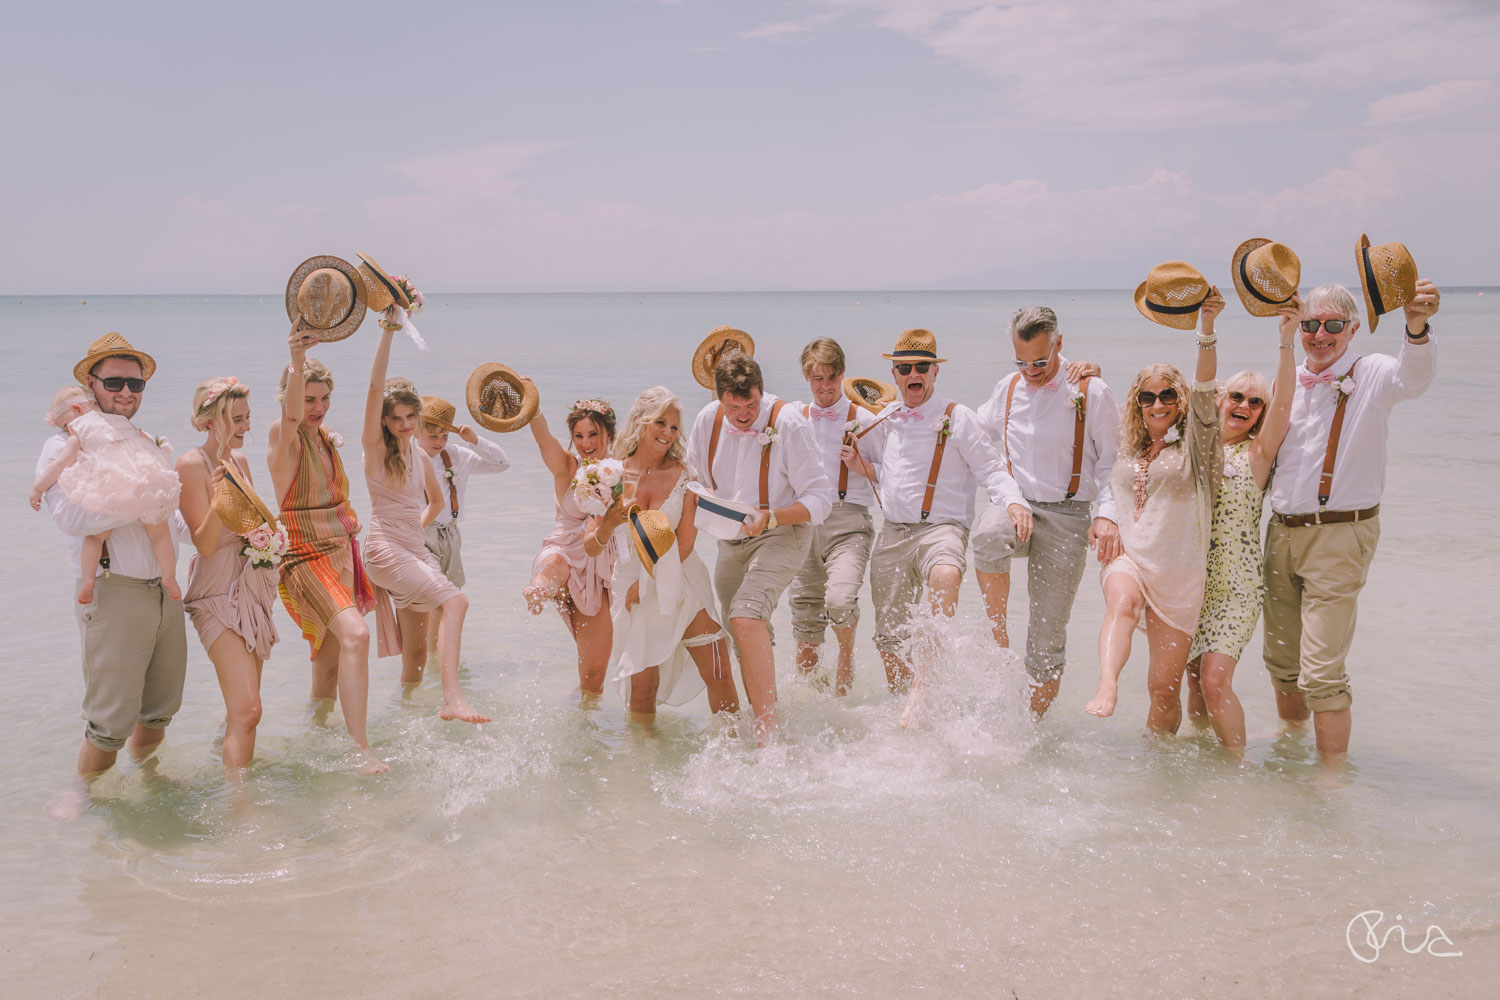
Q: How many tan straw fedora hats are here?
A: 13